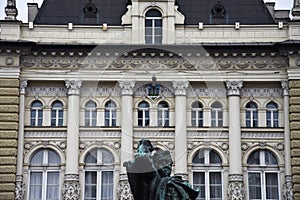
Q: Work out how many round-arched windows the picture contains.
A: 15